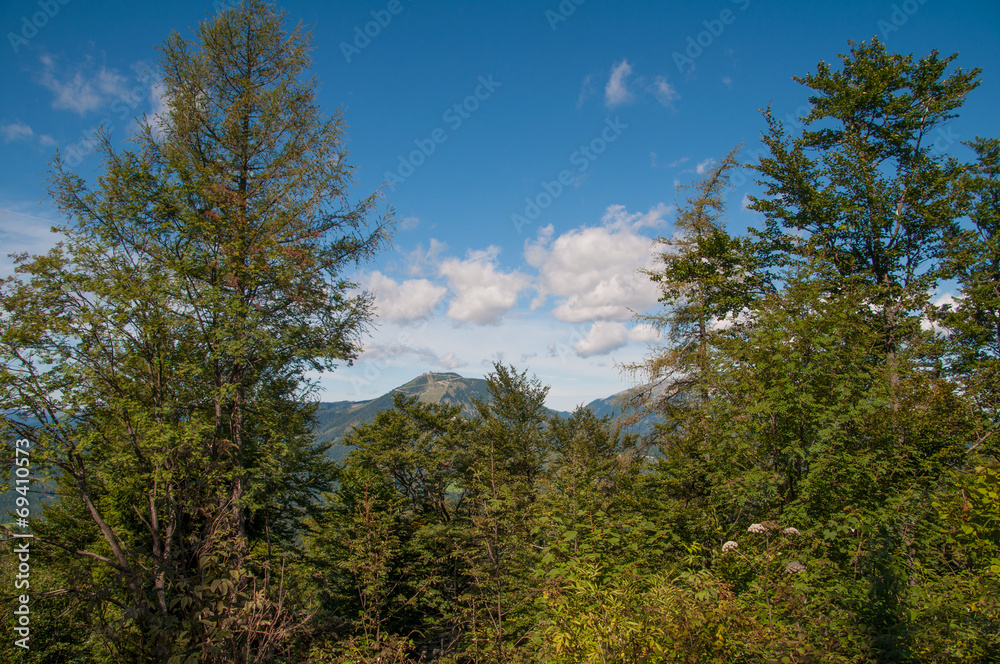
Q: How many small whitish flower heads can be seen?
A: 4